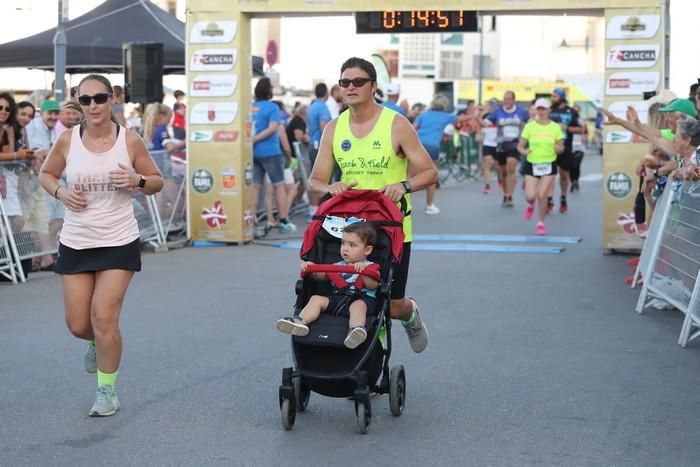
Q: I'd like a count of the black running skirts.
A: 1